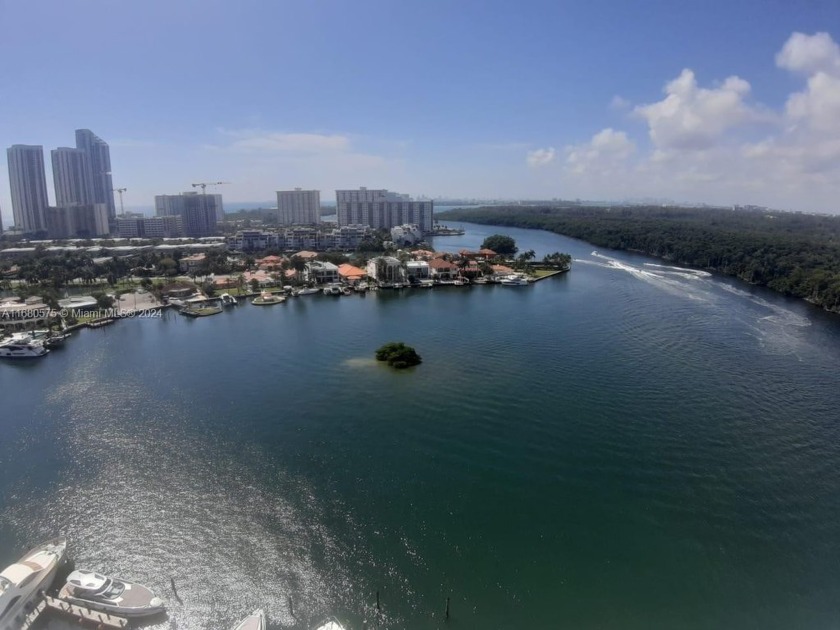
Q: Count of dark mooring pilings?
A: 4